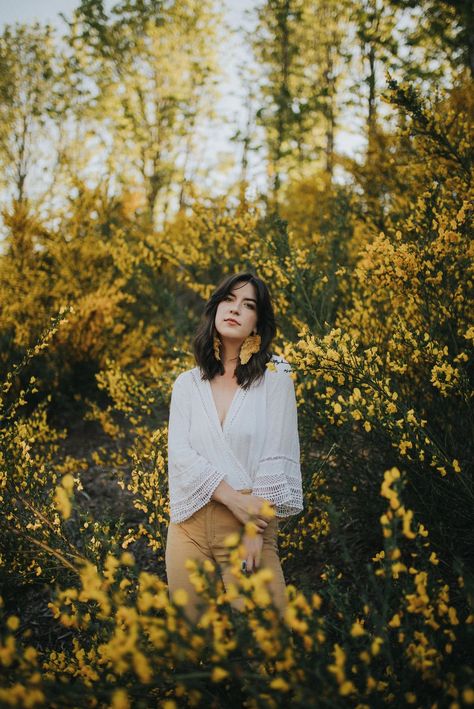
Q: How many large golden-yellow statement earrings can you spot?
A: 2